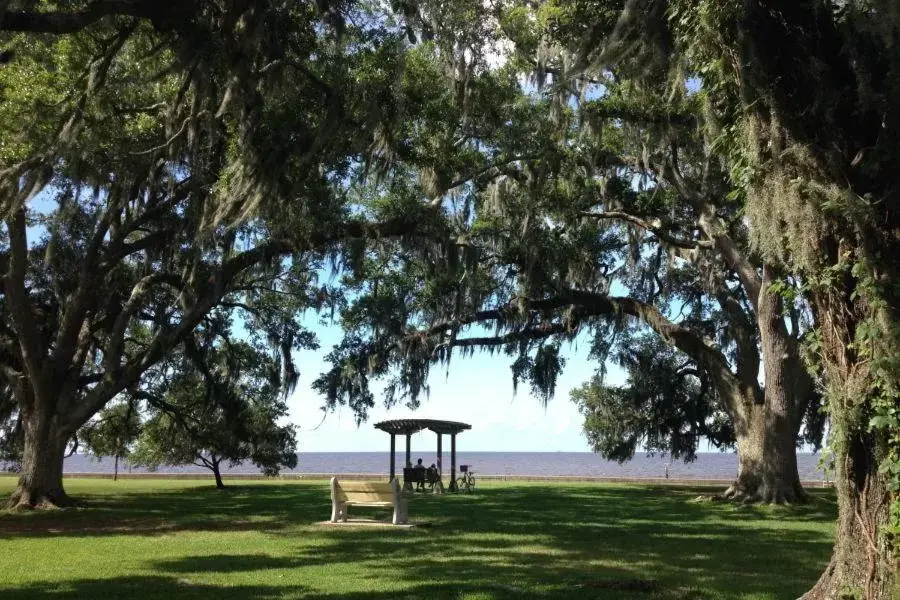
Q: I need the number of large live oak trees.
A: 3